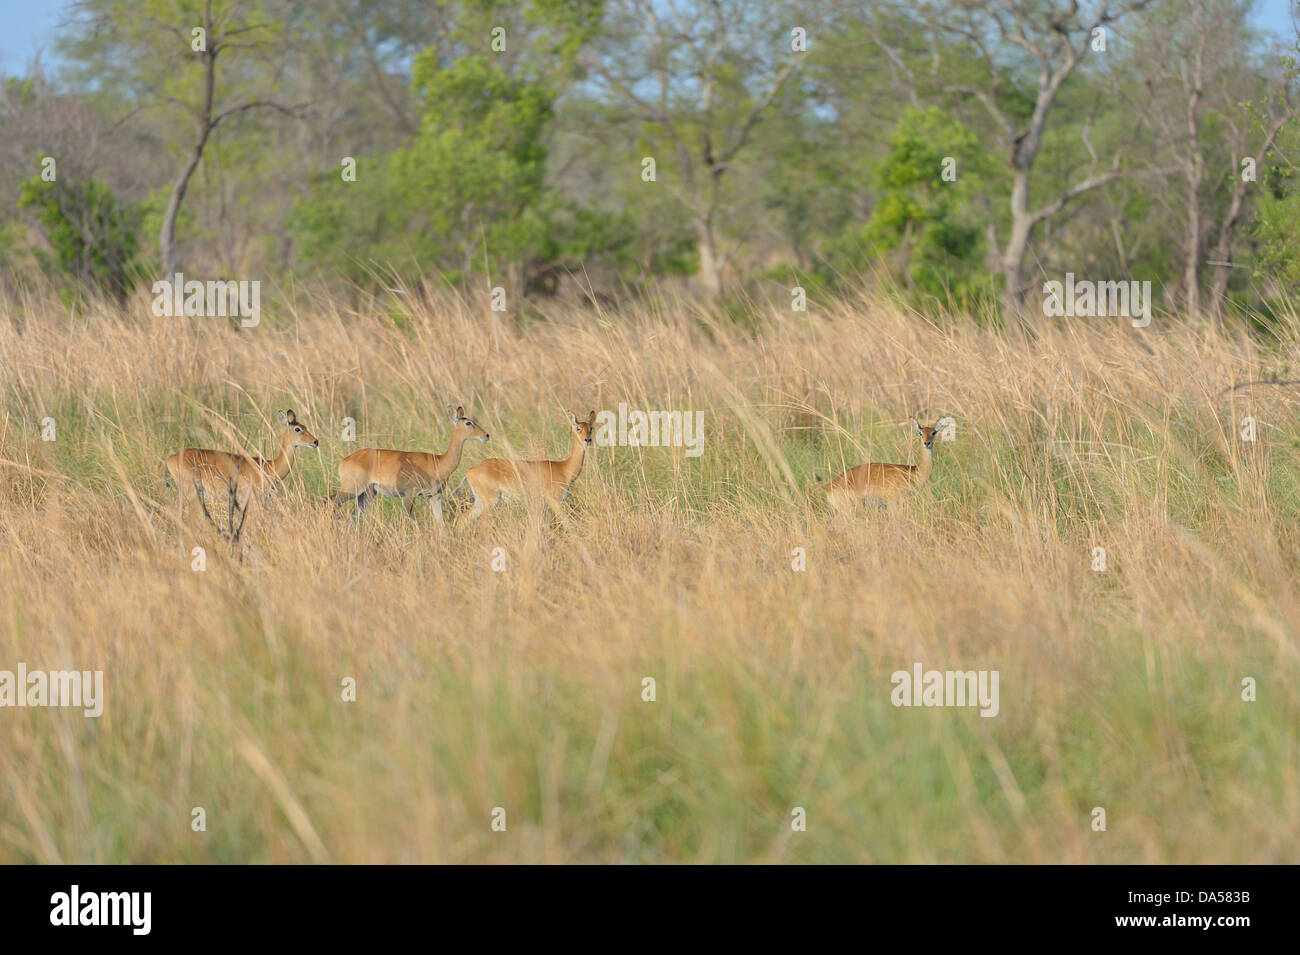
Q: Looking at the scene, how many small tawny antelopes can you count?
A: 4